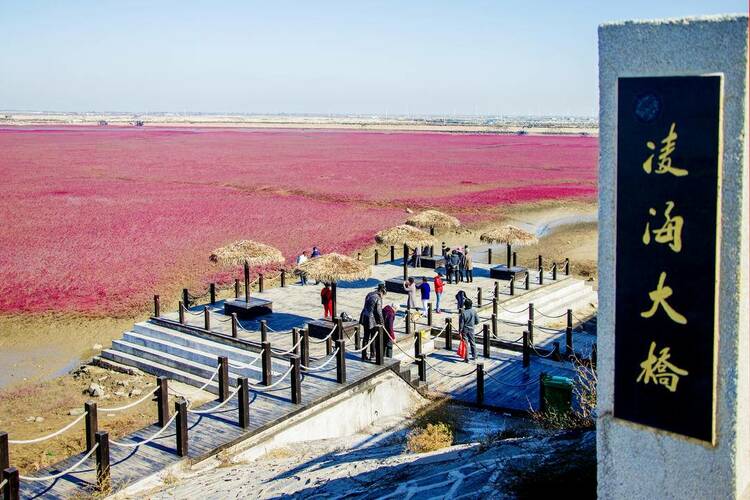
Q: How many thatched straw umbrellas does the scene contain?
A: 5